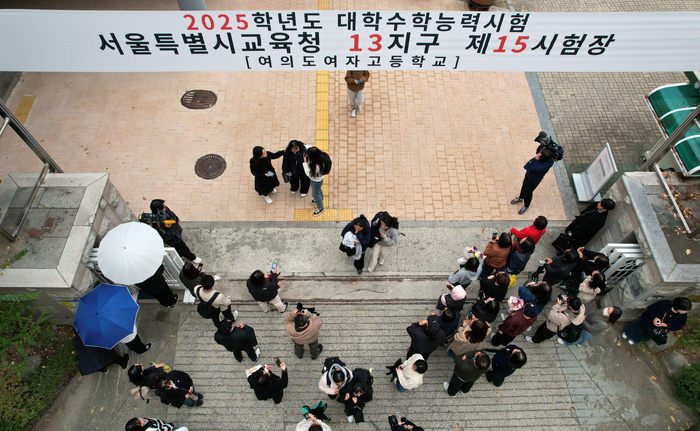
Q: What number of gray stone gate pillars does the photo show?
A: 2